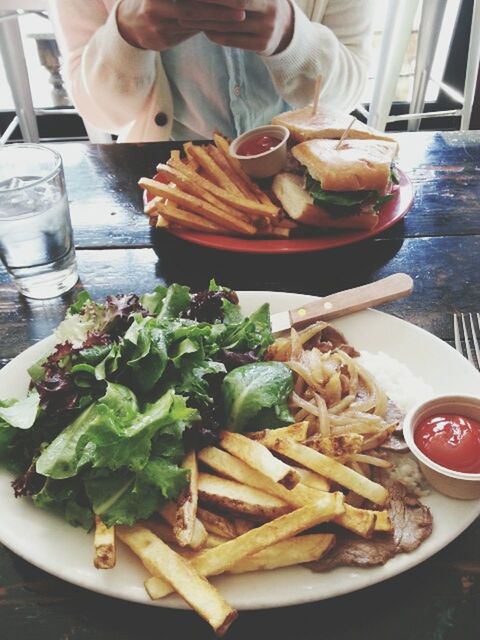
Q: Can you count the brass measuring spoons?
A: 0